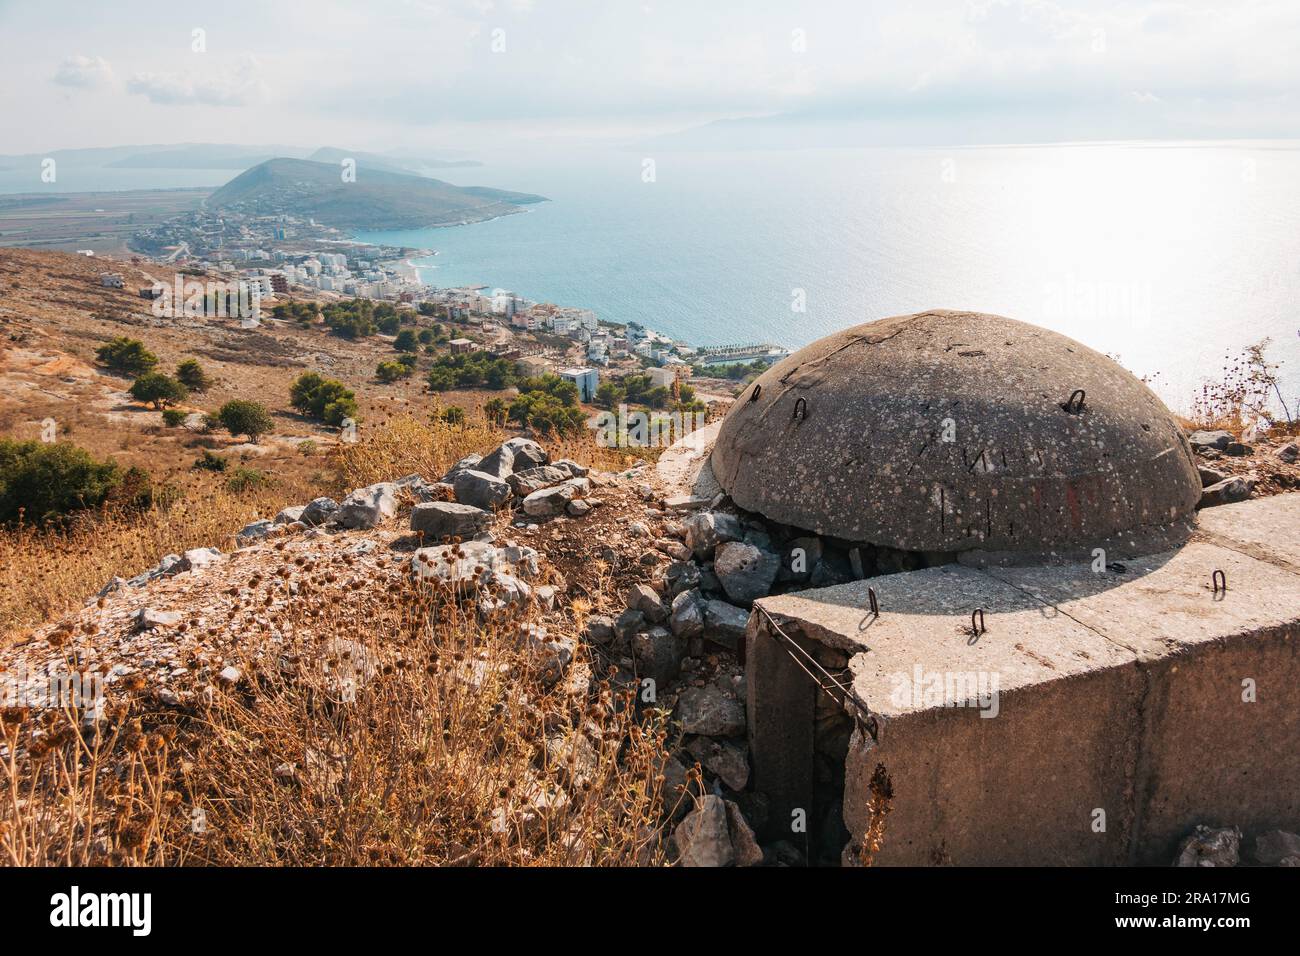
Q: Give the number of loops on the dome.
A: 3